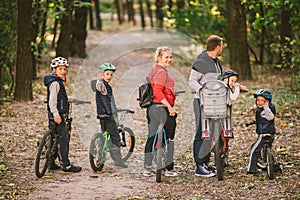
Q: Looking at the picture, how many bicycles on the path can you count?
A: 5